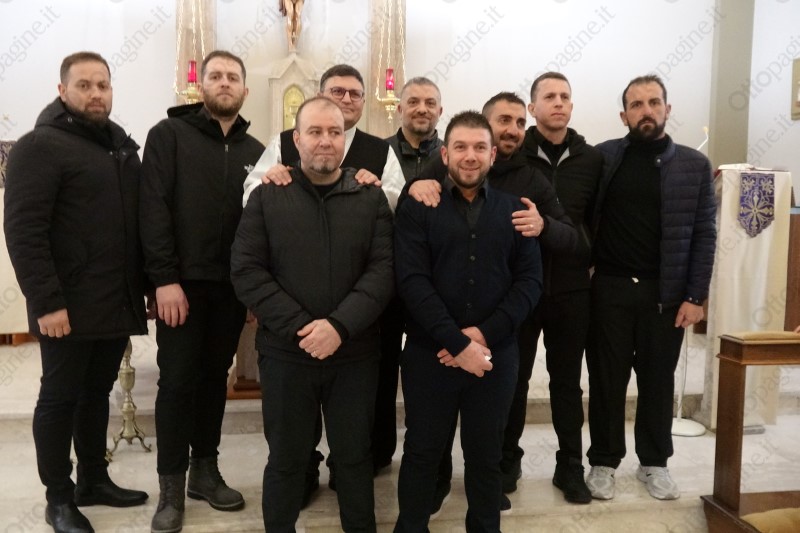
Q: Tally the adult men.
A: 9